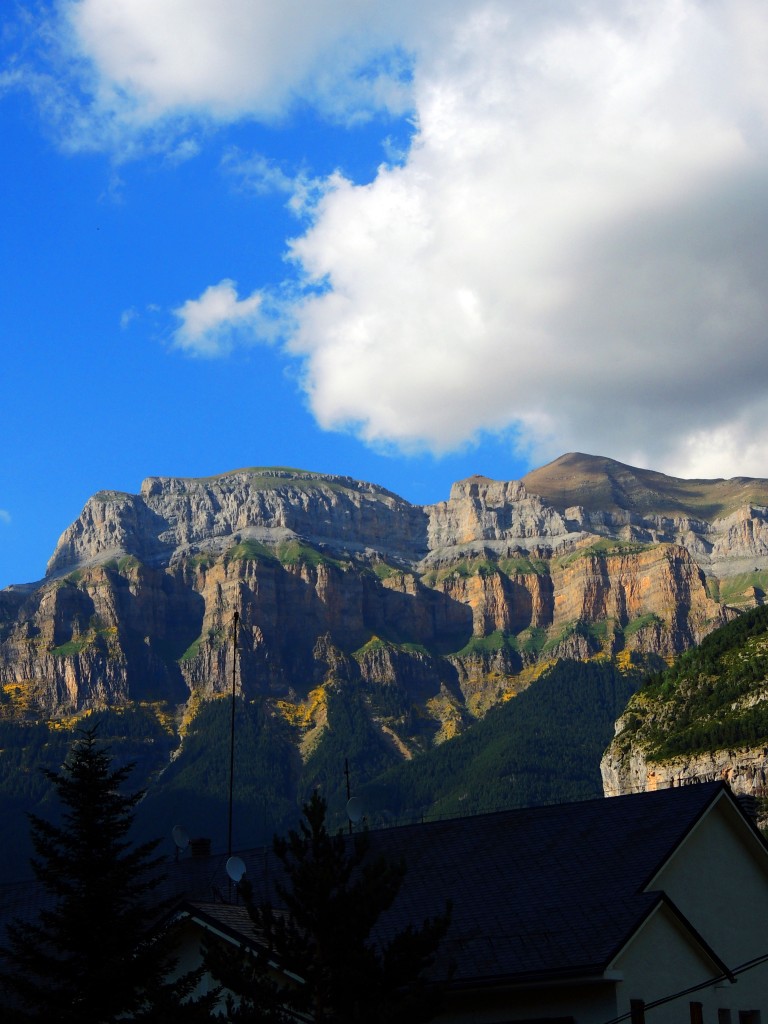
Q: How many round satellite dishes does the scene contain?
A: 3